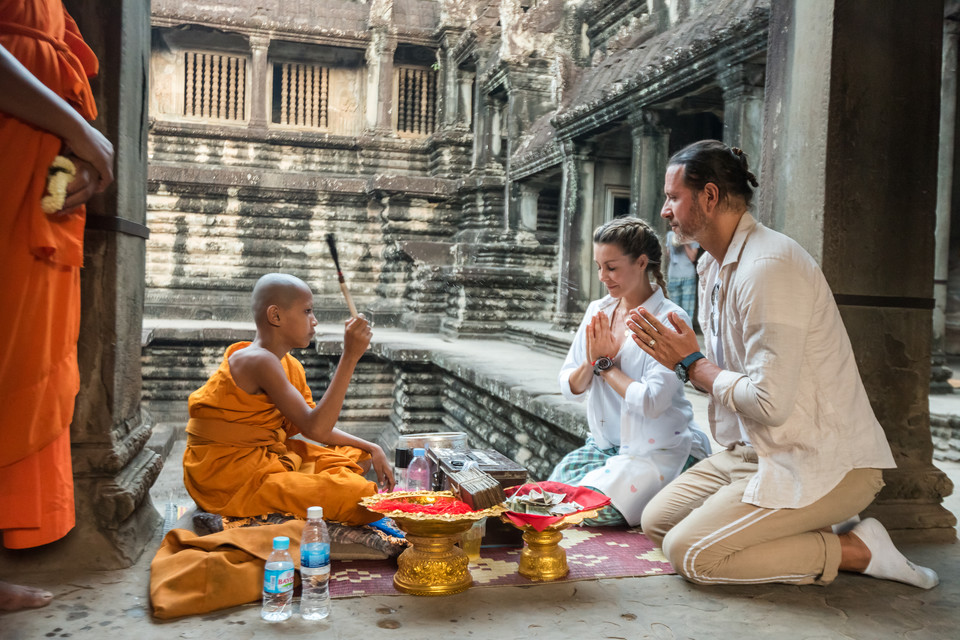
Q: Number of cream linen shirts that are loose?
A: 1